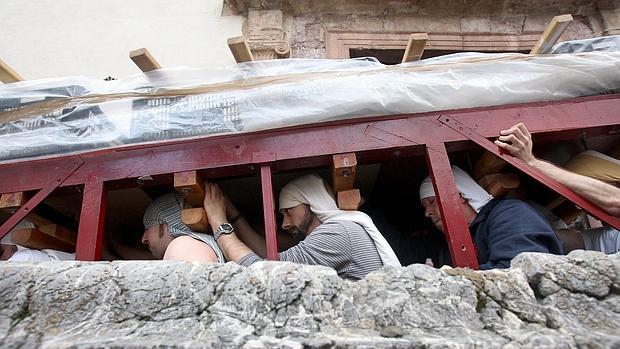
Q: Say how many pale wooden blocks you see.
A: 5